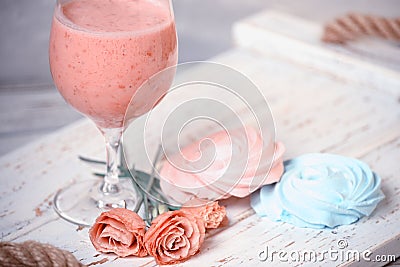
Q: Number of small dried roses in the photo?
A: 3